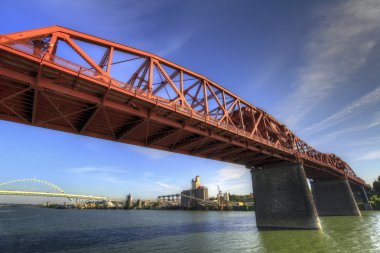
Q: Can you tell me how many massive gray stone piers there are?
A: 2